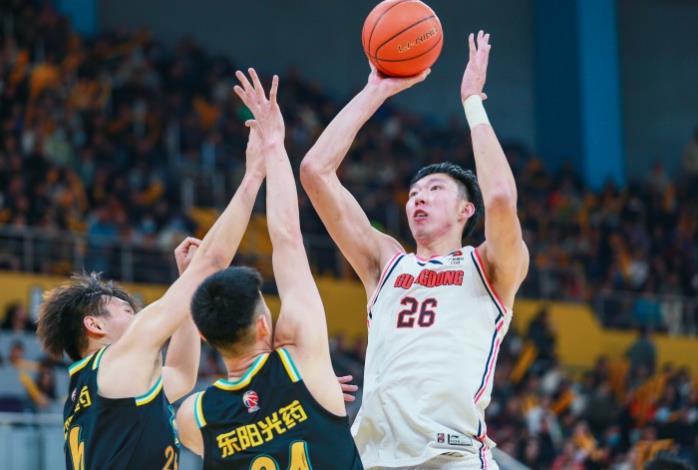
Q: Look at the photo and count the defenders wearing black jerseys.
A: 2